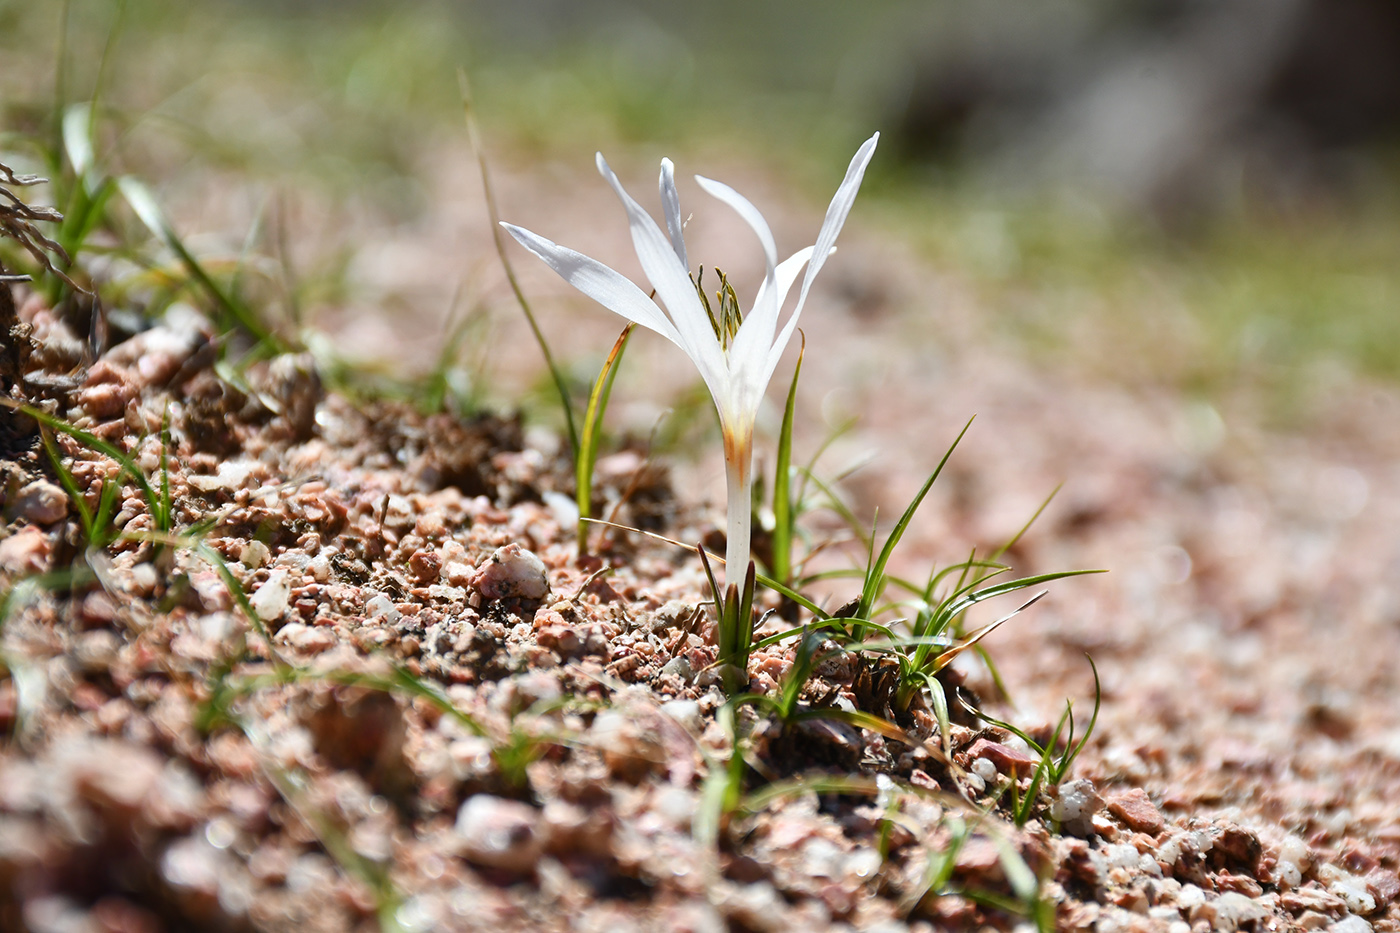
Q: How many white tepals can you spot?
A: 6